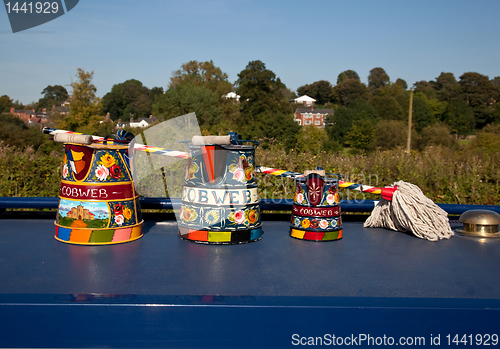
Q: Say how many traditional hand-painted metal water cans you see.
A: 3